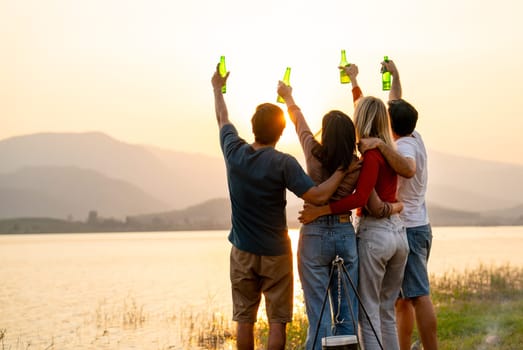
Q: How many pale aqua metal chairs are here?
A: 0